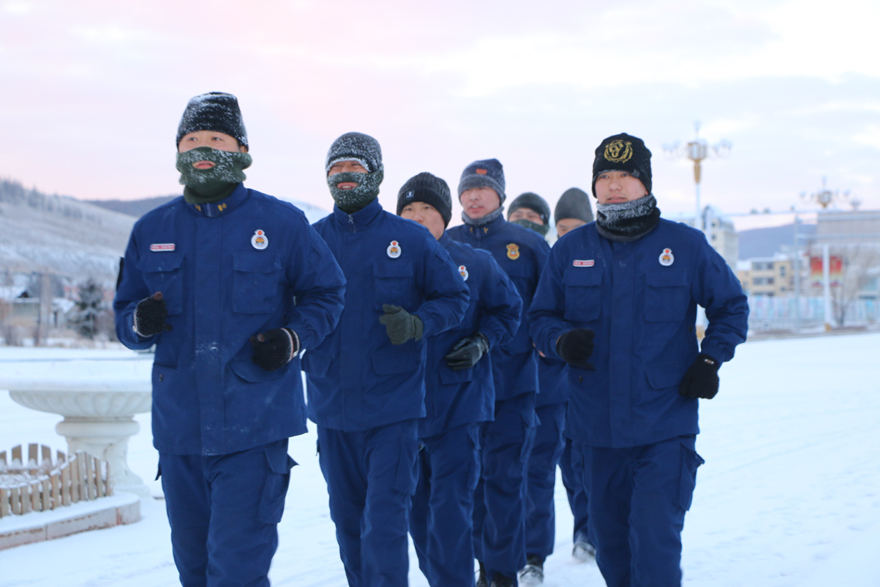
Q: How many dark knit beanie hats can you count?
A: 7